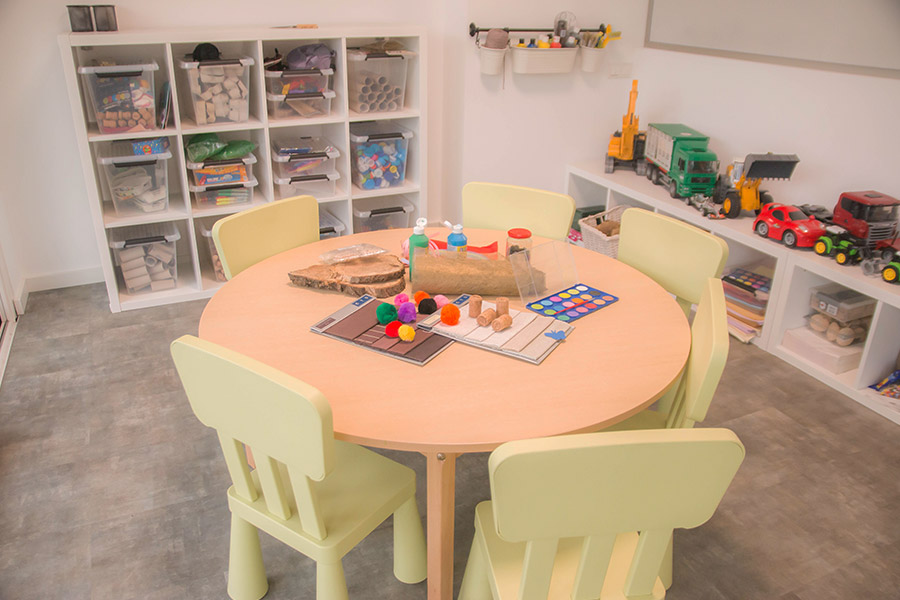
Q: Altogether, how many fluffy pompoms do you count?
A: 9